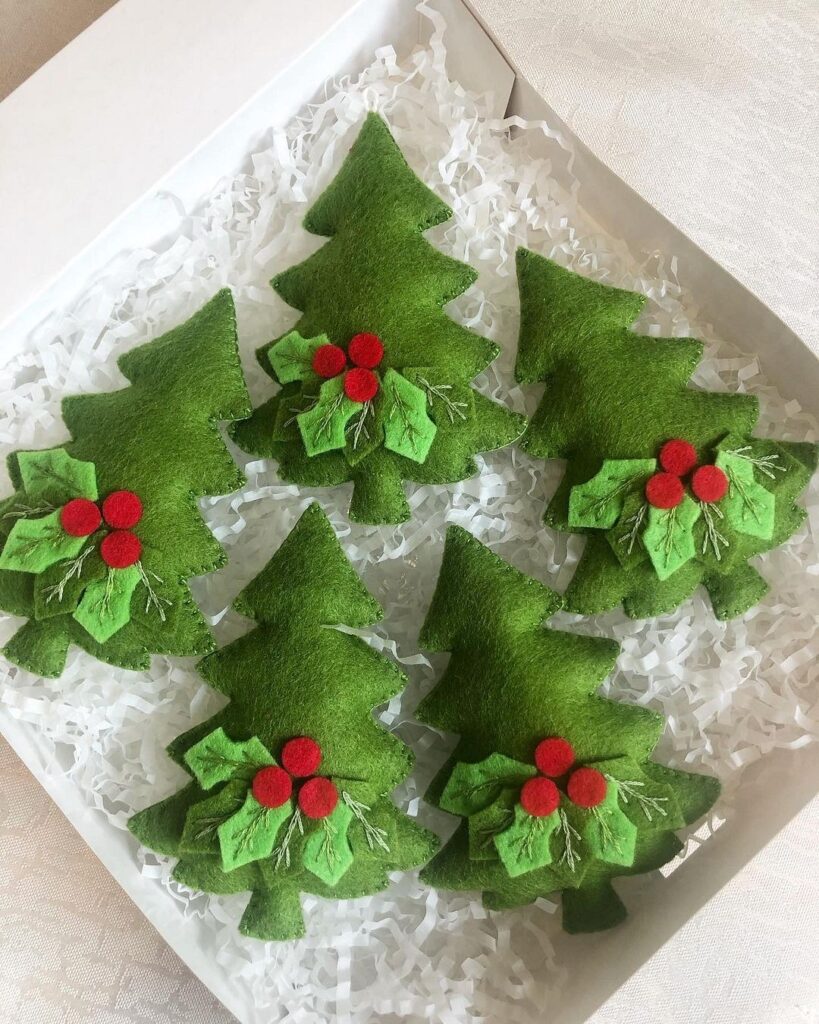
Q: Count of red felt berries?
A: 15